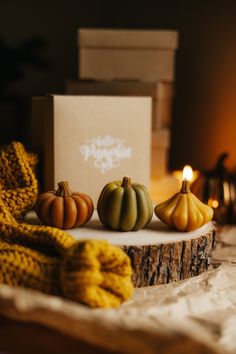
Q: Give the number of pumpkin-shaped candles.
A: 3